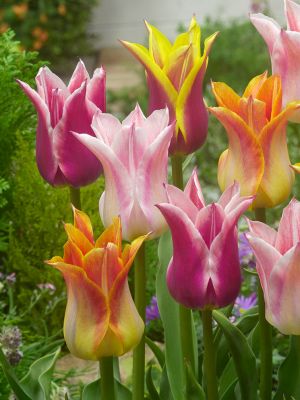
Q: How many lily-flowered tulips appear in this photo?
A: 8